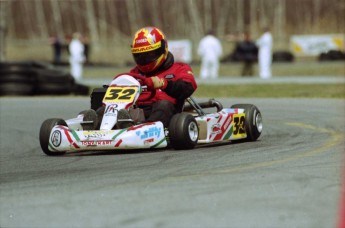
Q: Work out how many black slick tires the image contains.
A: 3